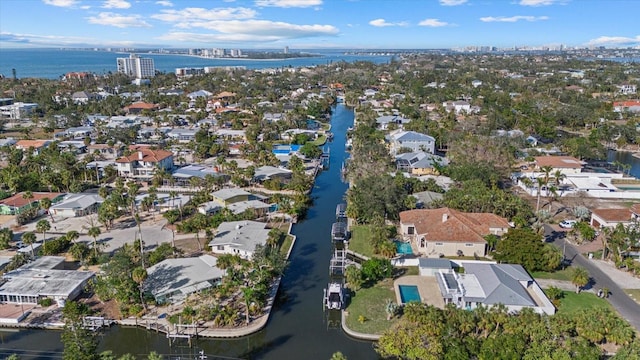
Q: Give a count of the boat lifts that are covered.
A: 2